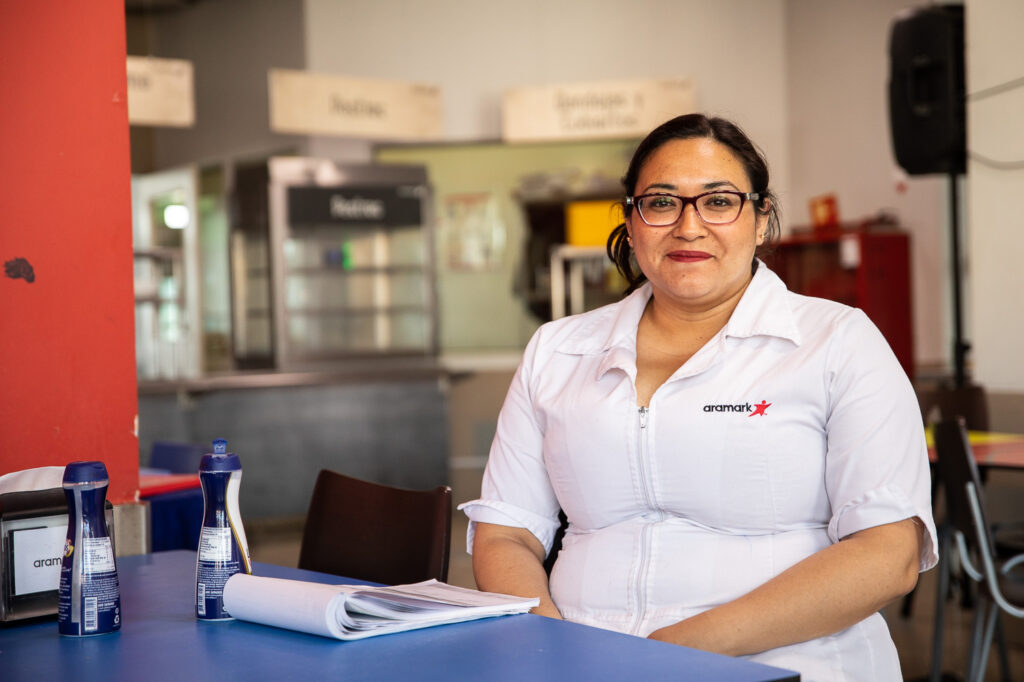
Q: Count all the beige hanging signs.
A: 3